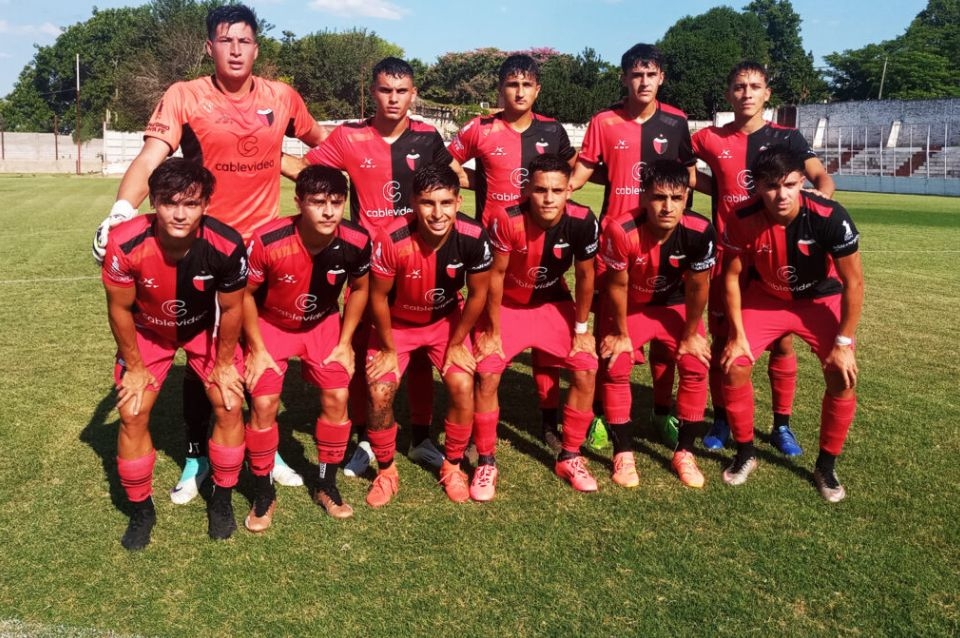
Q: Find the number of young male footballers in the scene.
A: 11